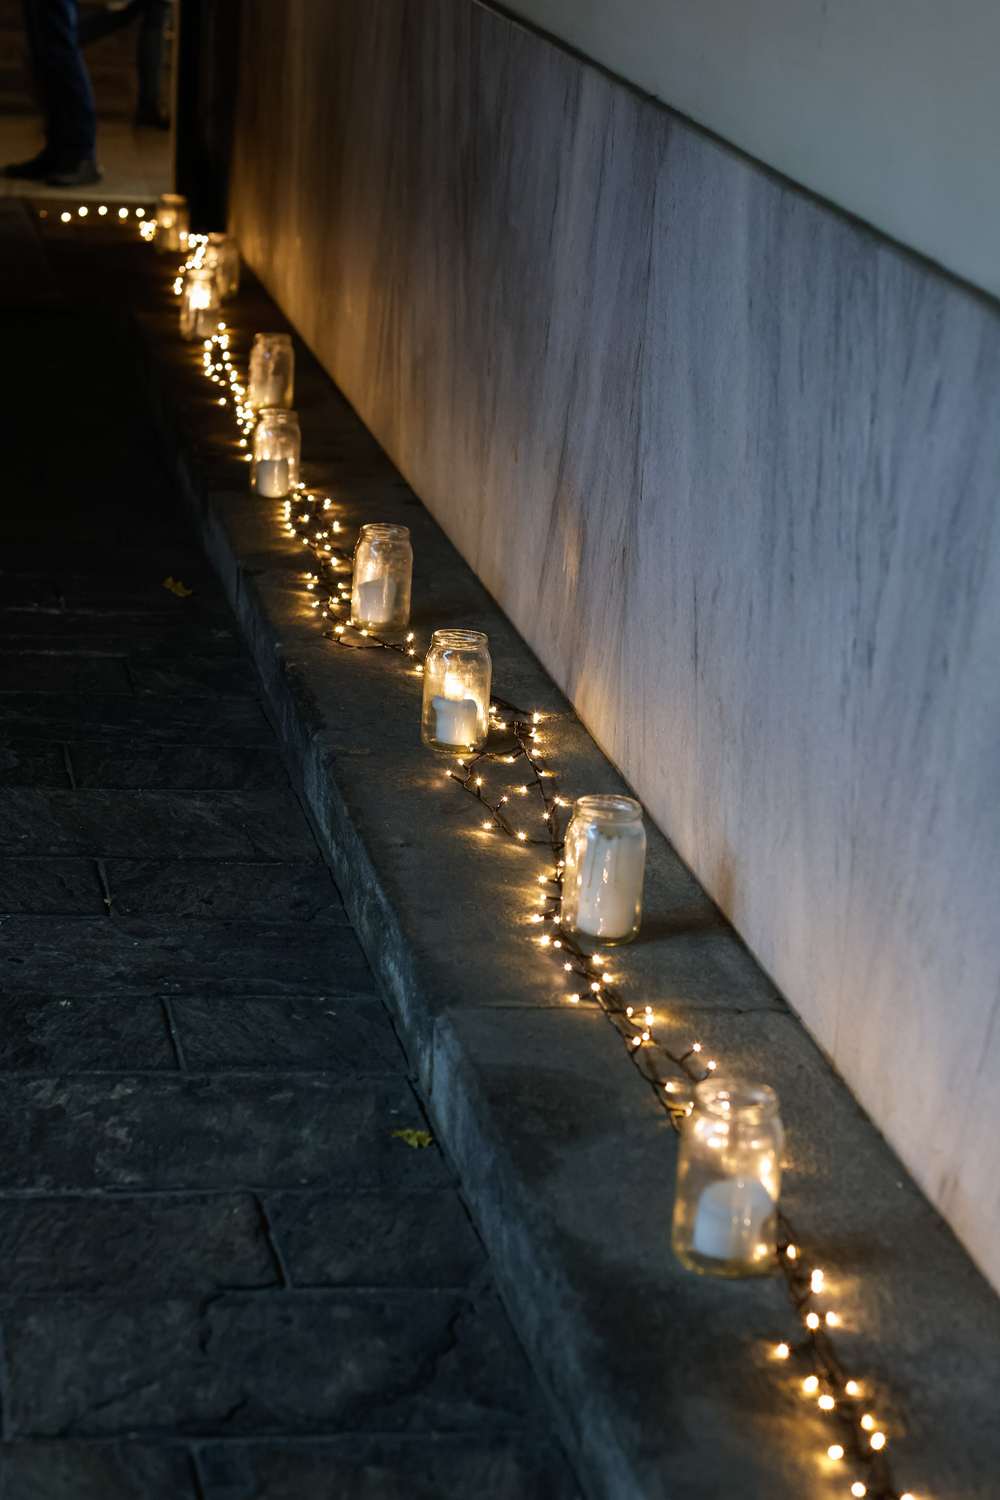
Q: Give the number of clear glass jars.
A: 9